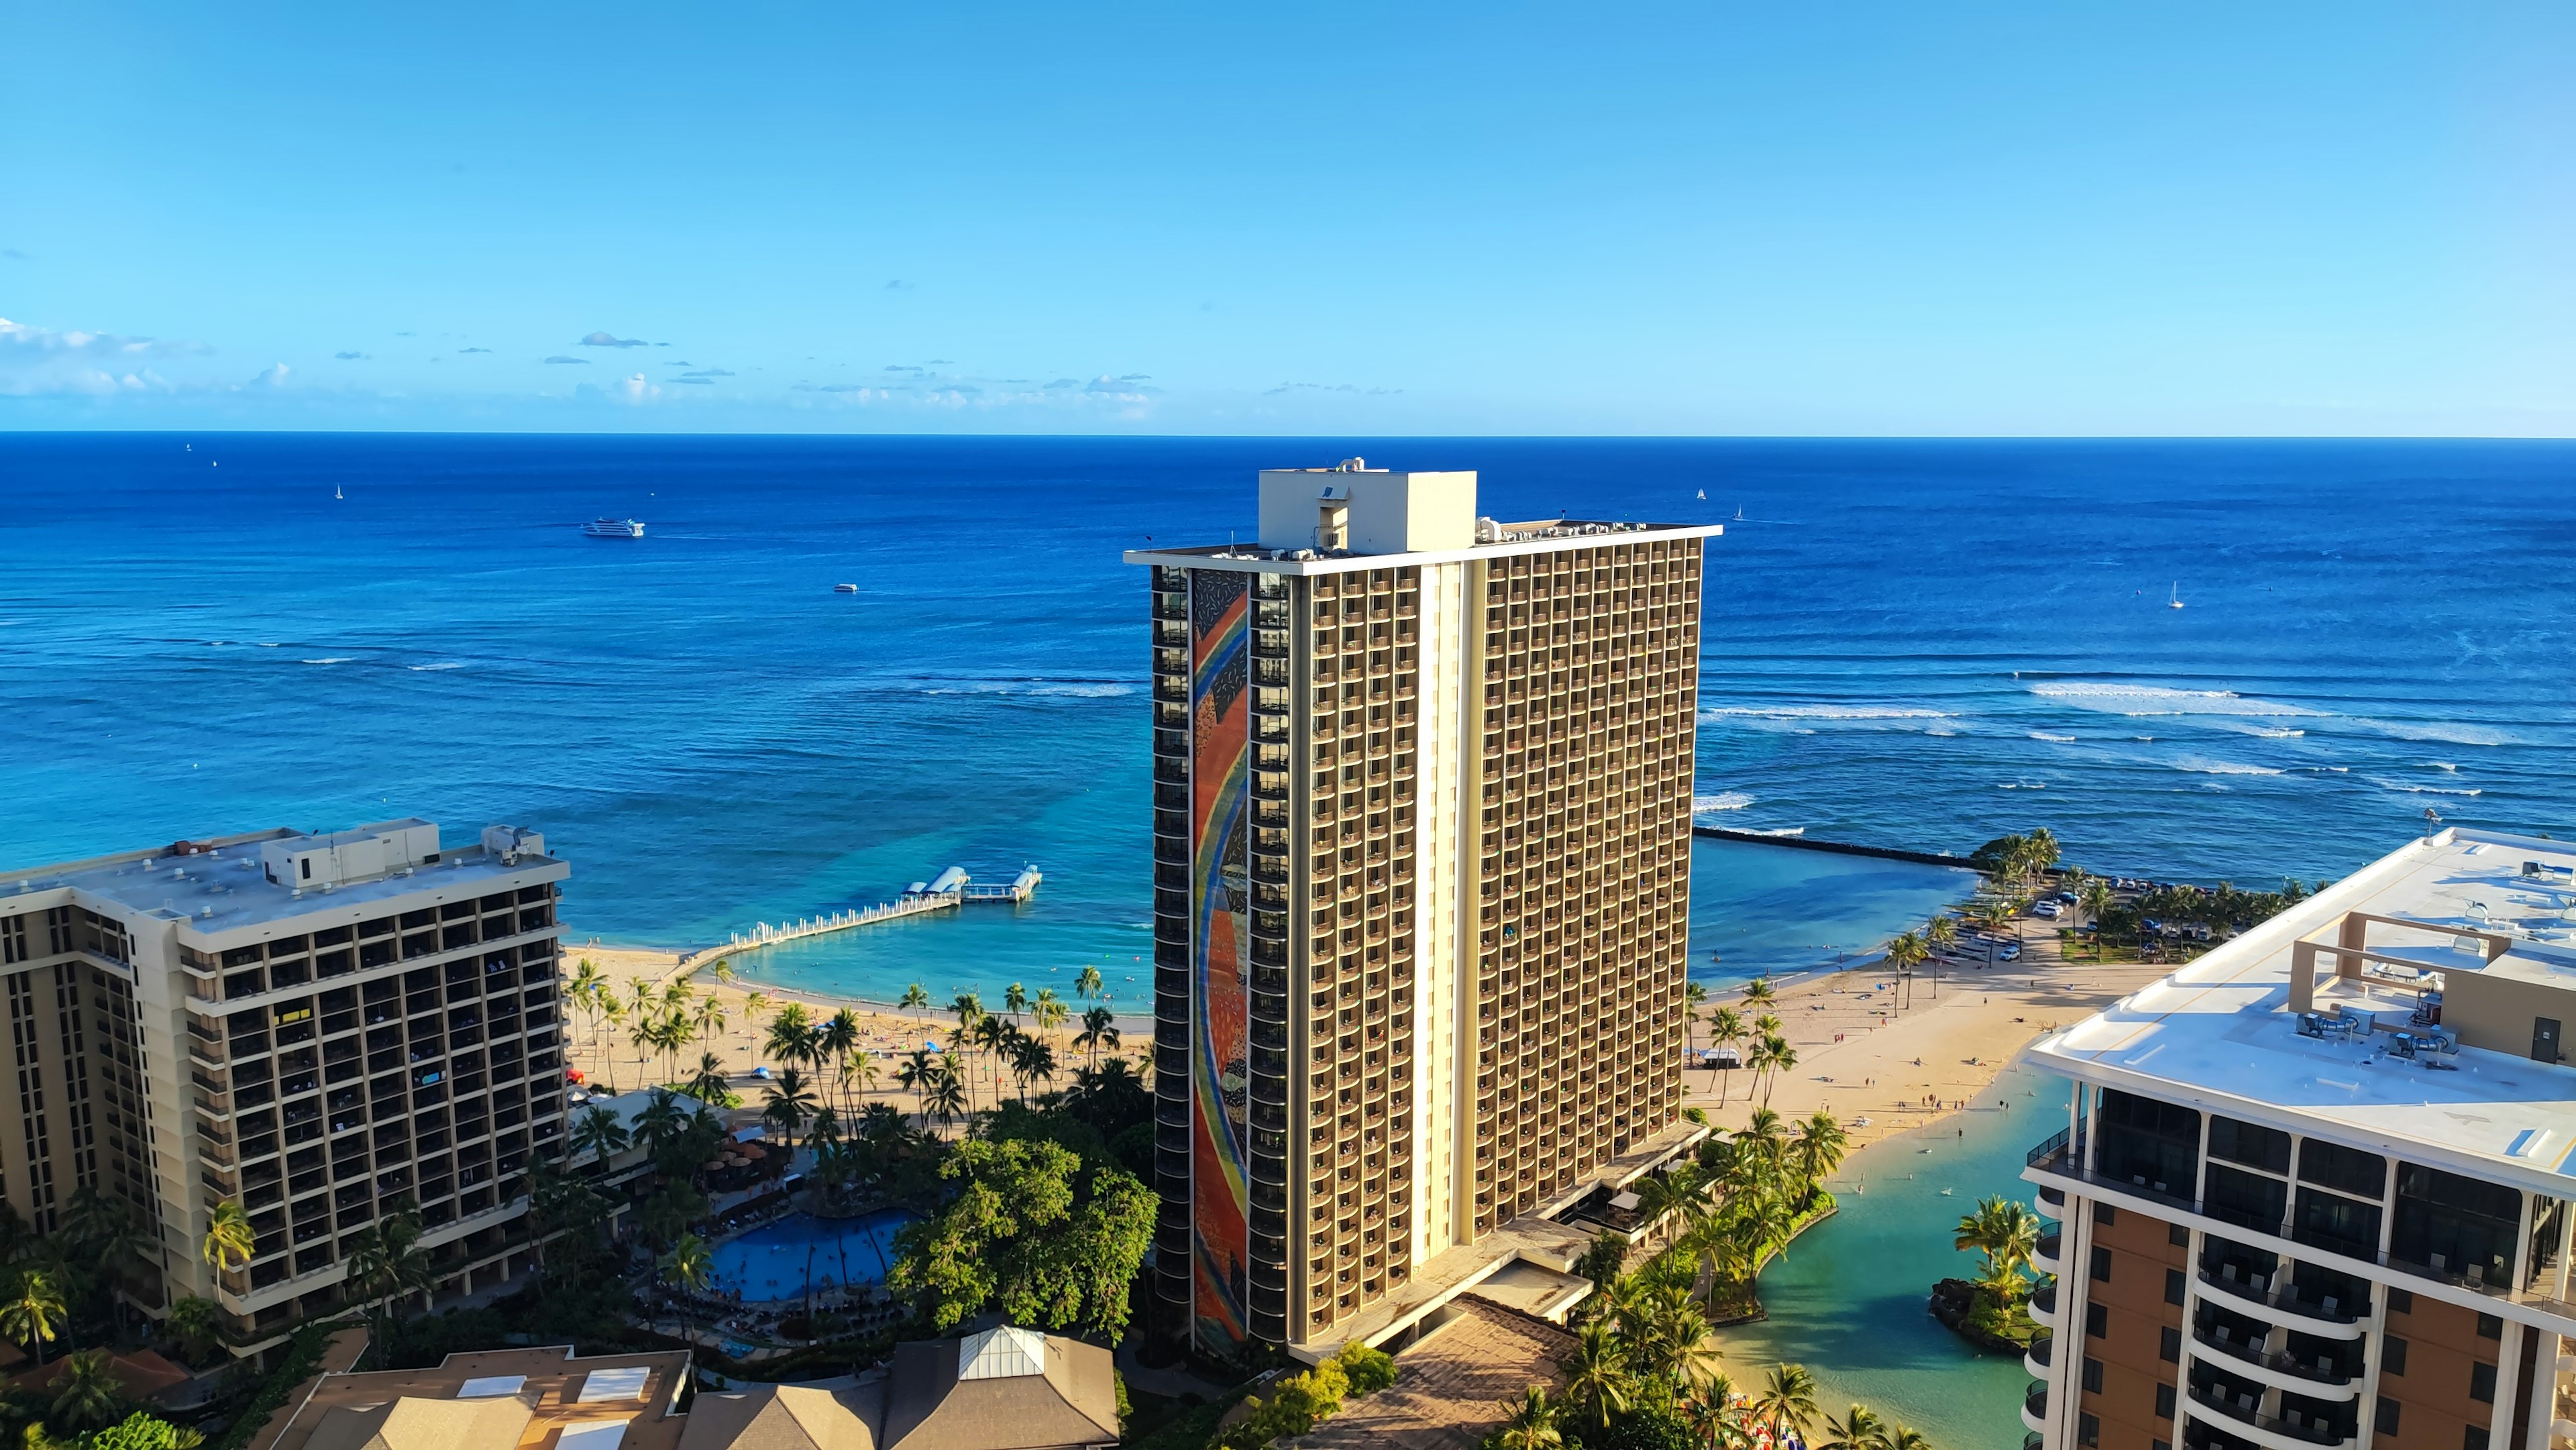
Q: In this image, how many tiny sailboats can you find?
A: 6